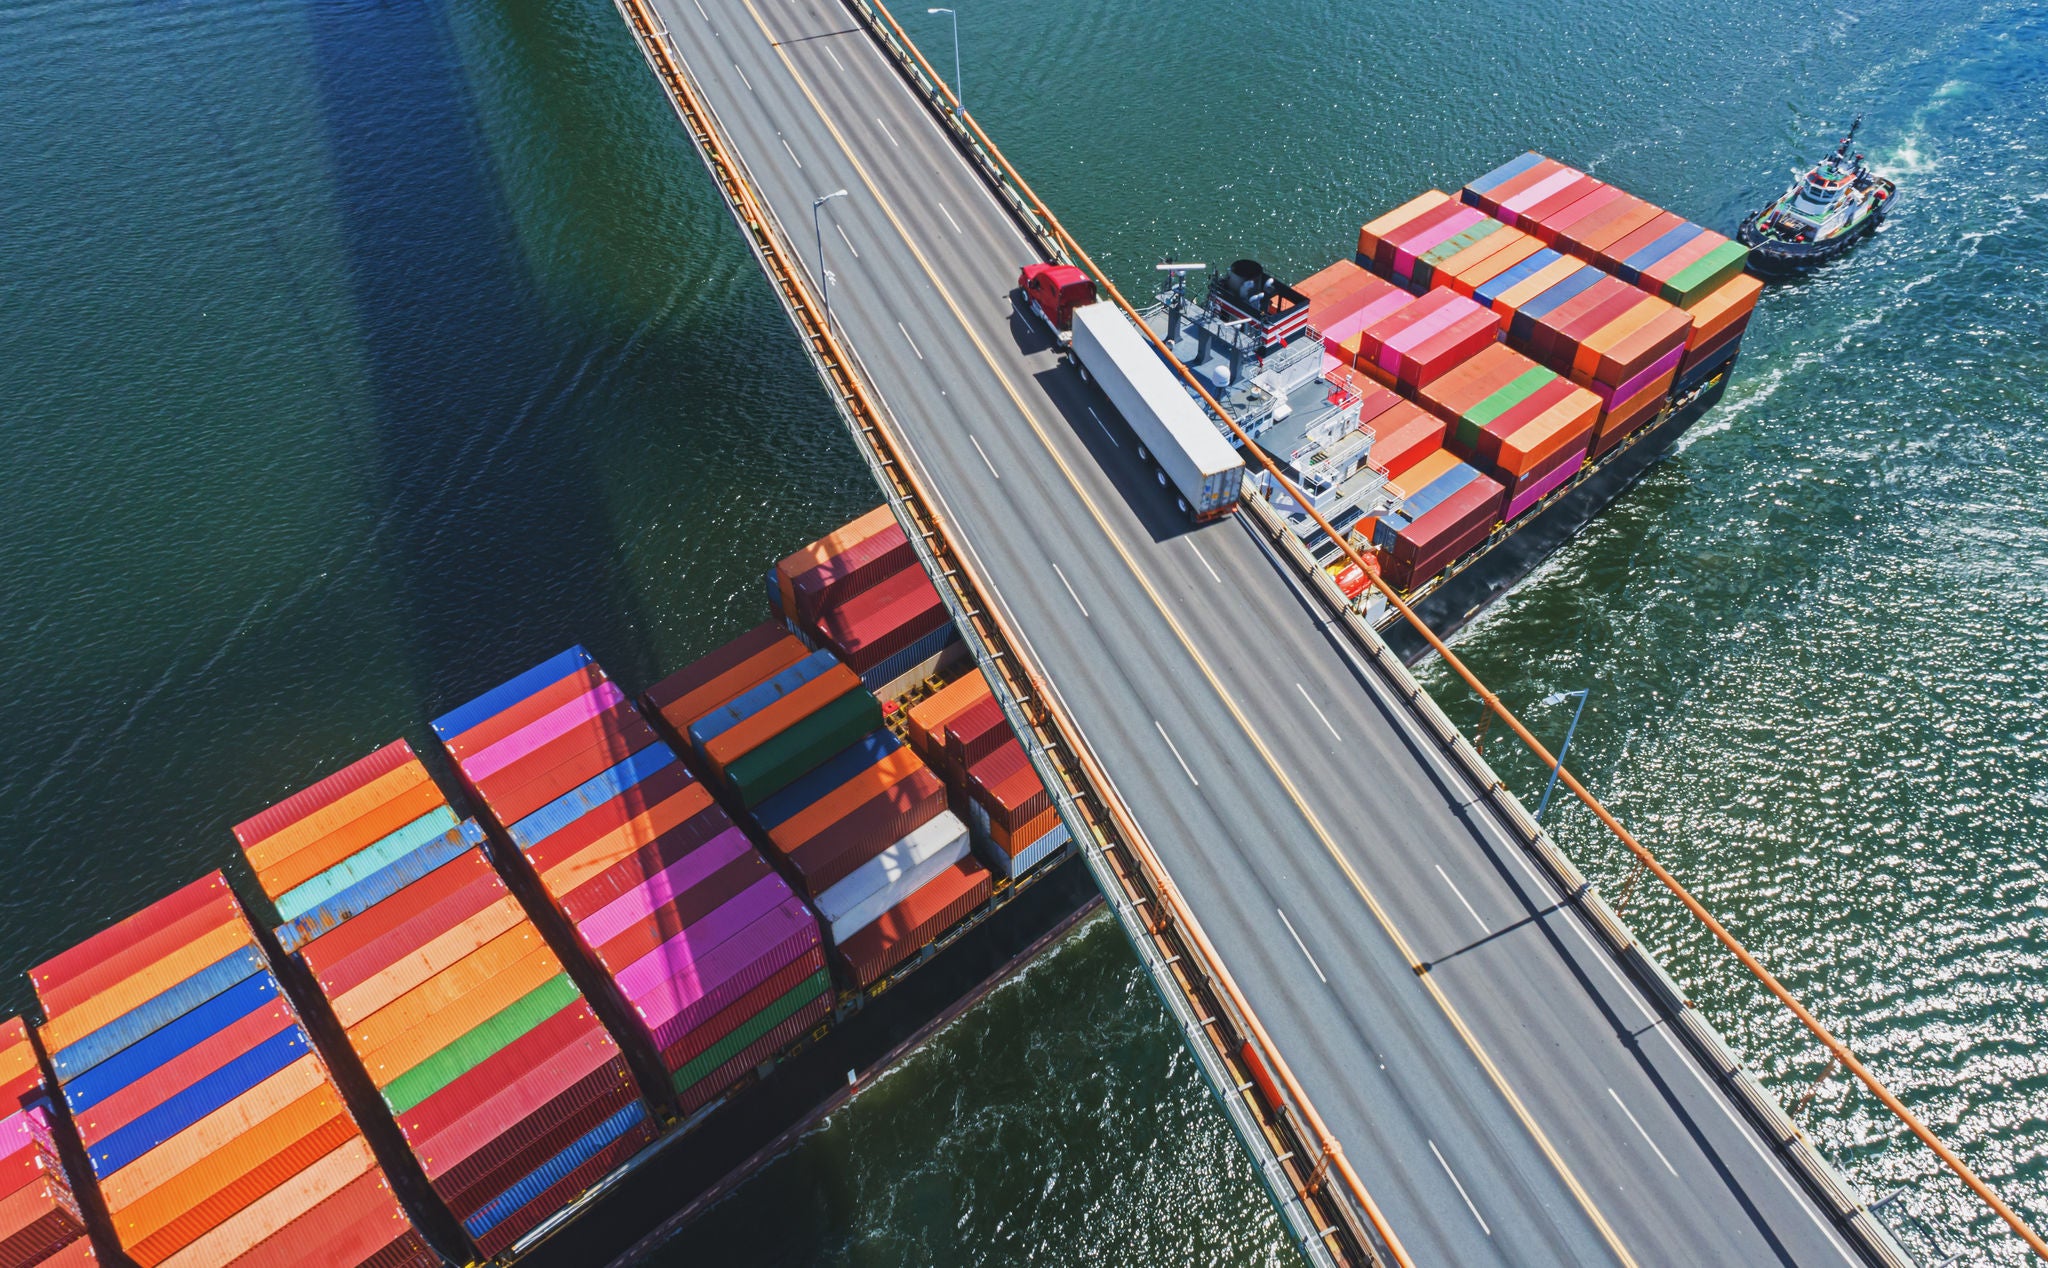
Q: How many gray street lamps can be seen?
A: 3